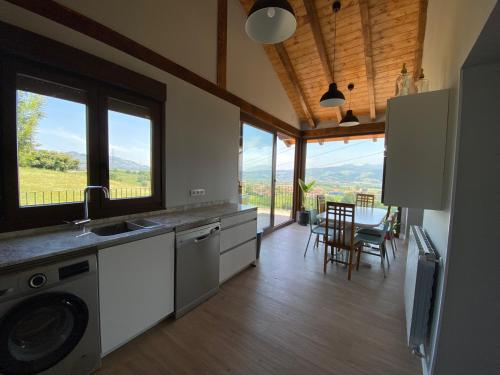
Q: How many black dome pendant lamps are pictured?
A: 3